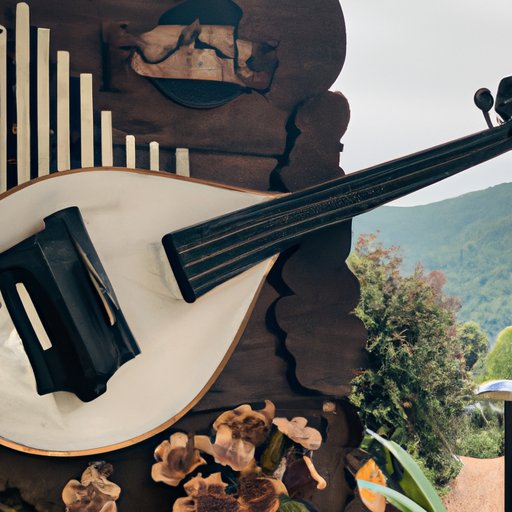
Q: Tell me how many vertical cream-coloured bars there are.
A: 9